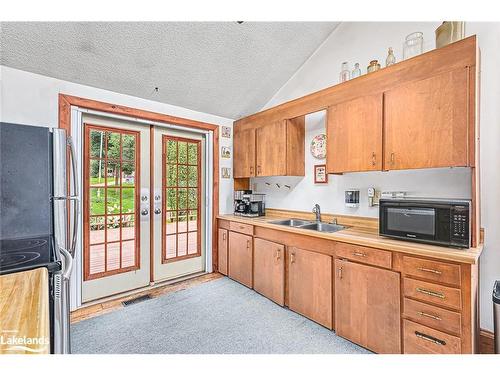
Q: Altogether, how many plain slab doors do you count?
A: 9